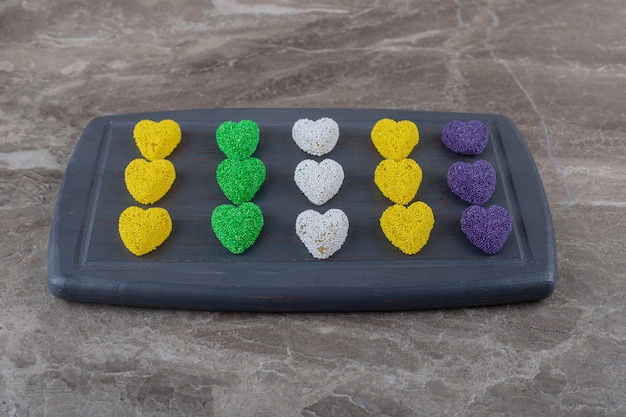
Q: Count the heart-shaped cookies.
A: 15